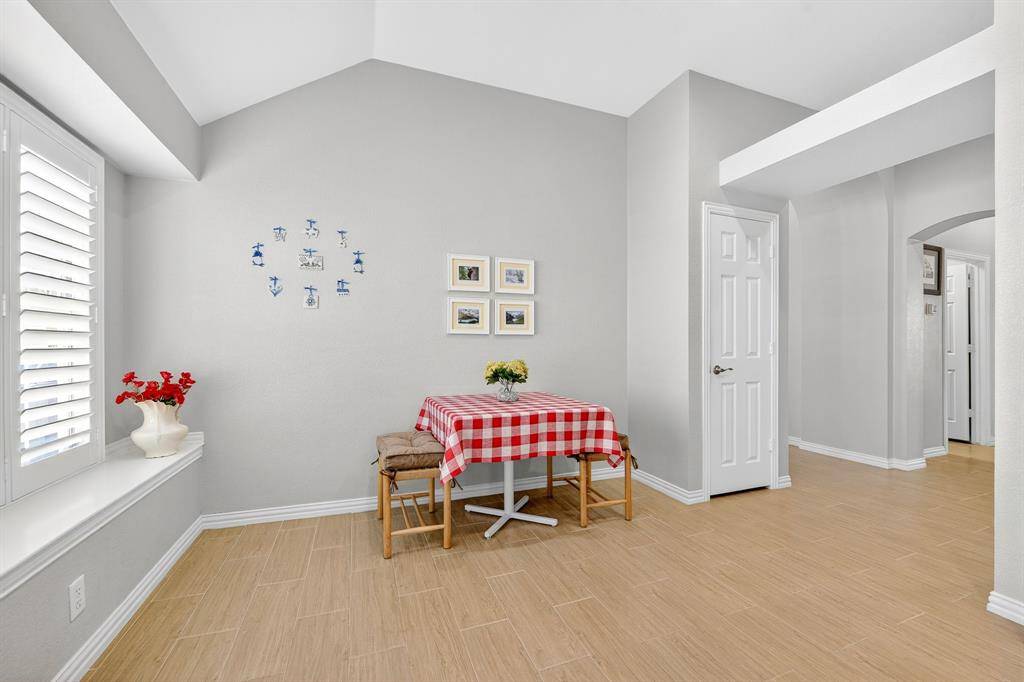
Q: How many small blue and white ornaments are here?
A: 9